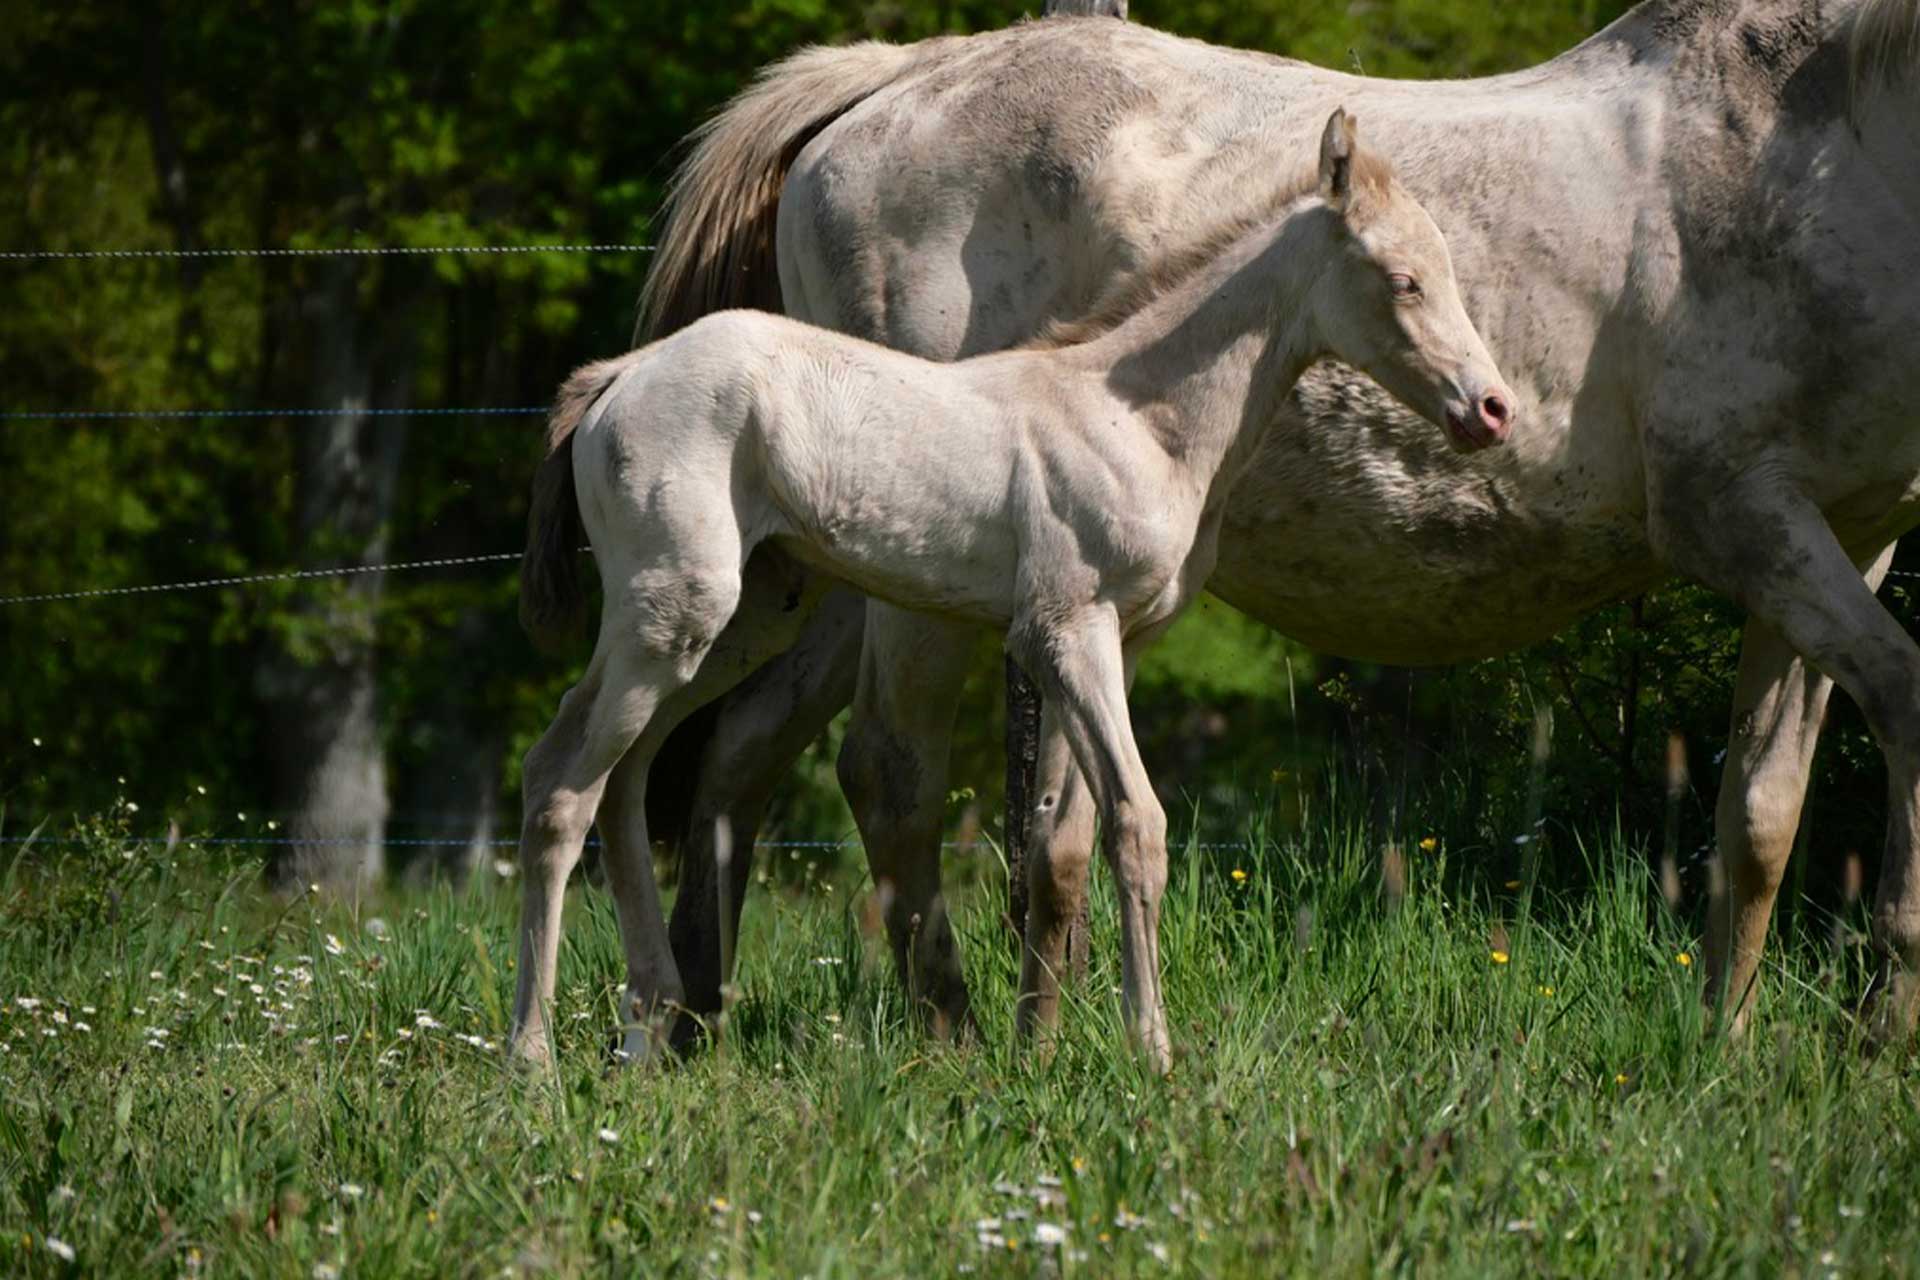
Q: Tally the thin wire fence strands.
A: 4